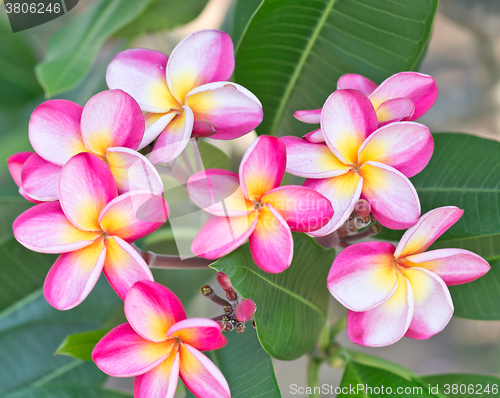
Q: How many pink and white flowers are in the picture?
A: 8